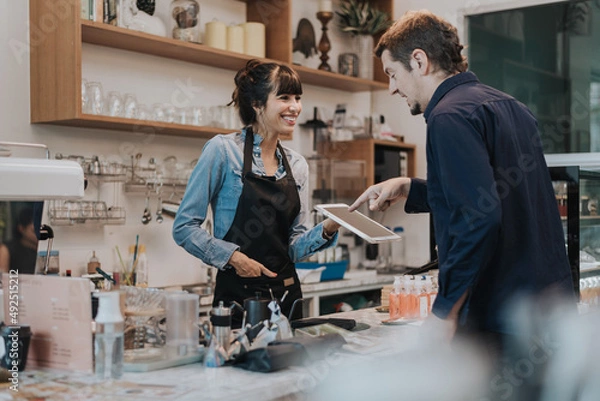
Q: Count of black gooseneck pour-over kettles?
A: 1